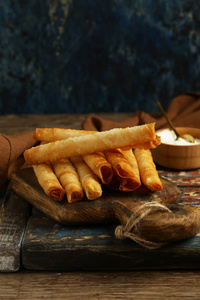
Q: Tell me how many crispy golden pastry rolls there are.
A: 9